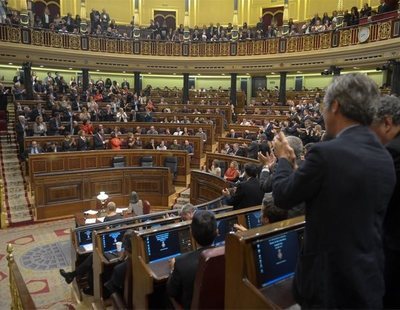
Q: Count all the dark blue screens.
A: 6